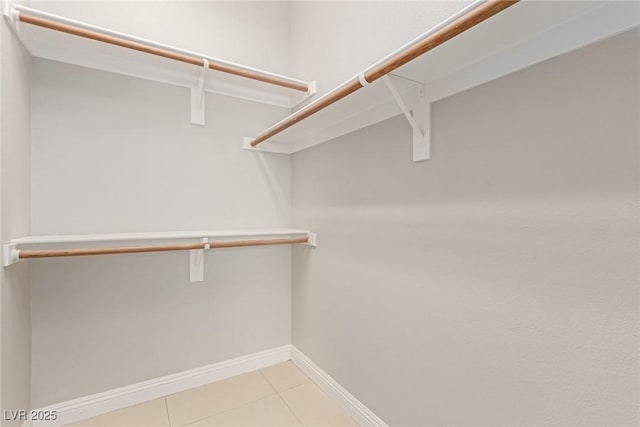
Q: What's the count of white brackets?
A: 3